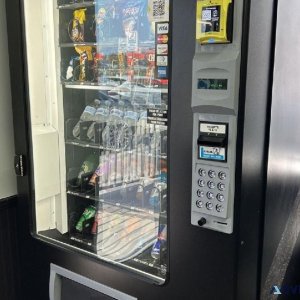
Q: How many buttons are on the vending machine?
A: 12